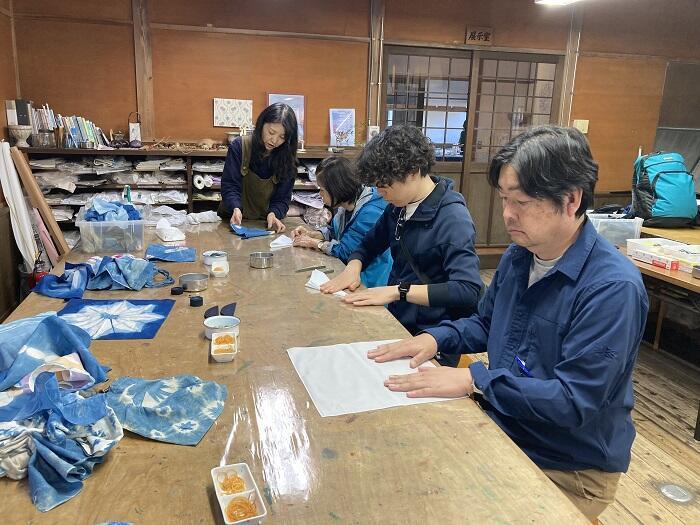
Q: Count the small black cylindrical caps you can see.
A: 2